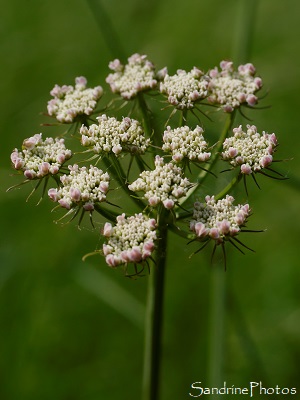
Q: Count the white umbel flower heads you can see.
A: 12